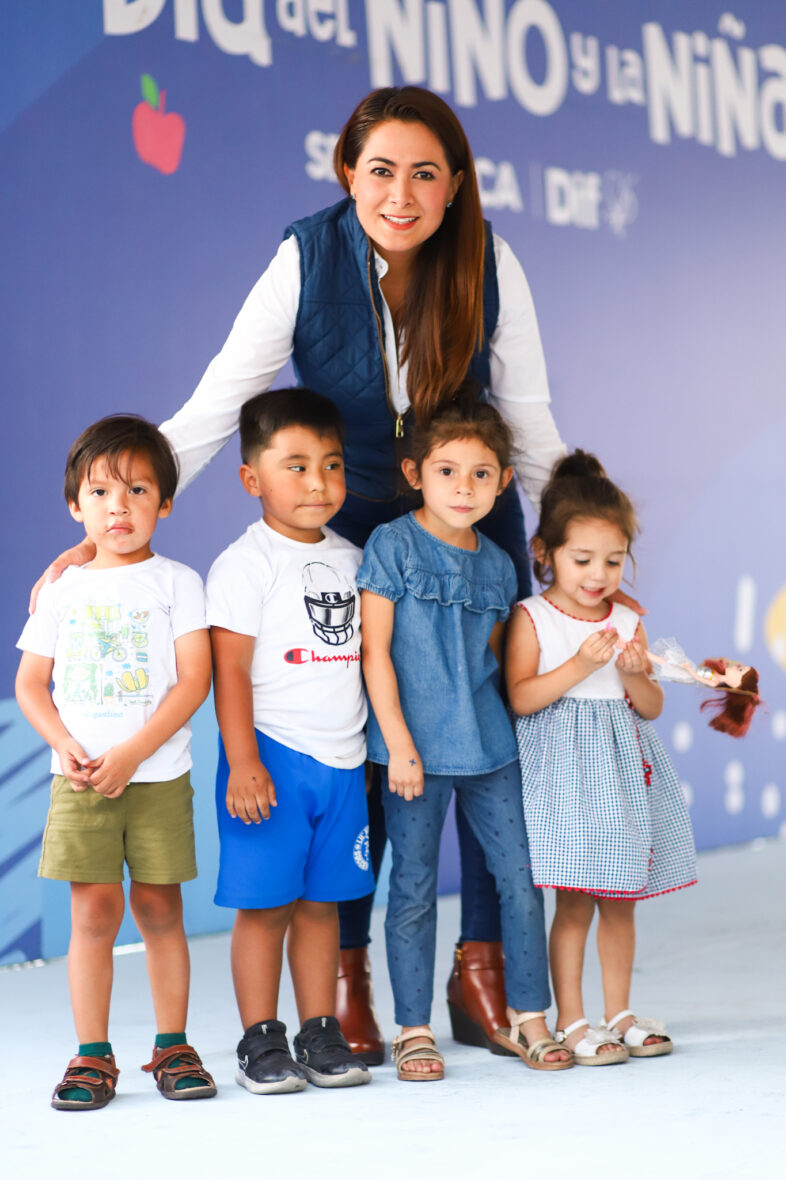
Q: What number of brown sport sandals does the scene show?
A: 2